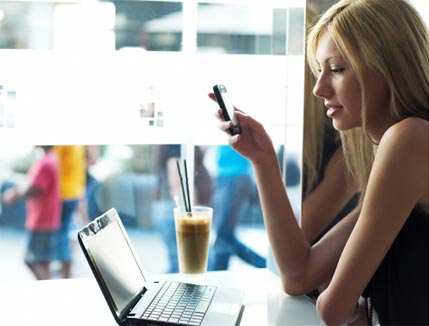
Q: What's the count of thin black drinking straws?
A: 2